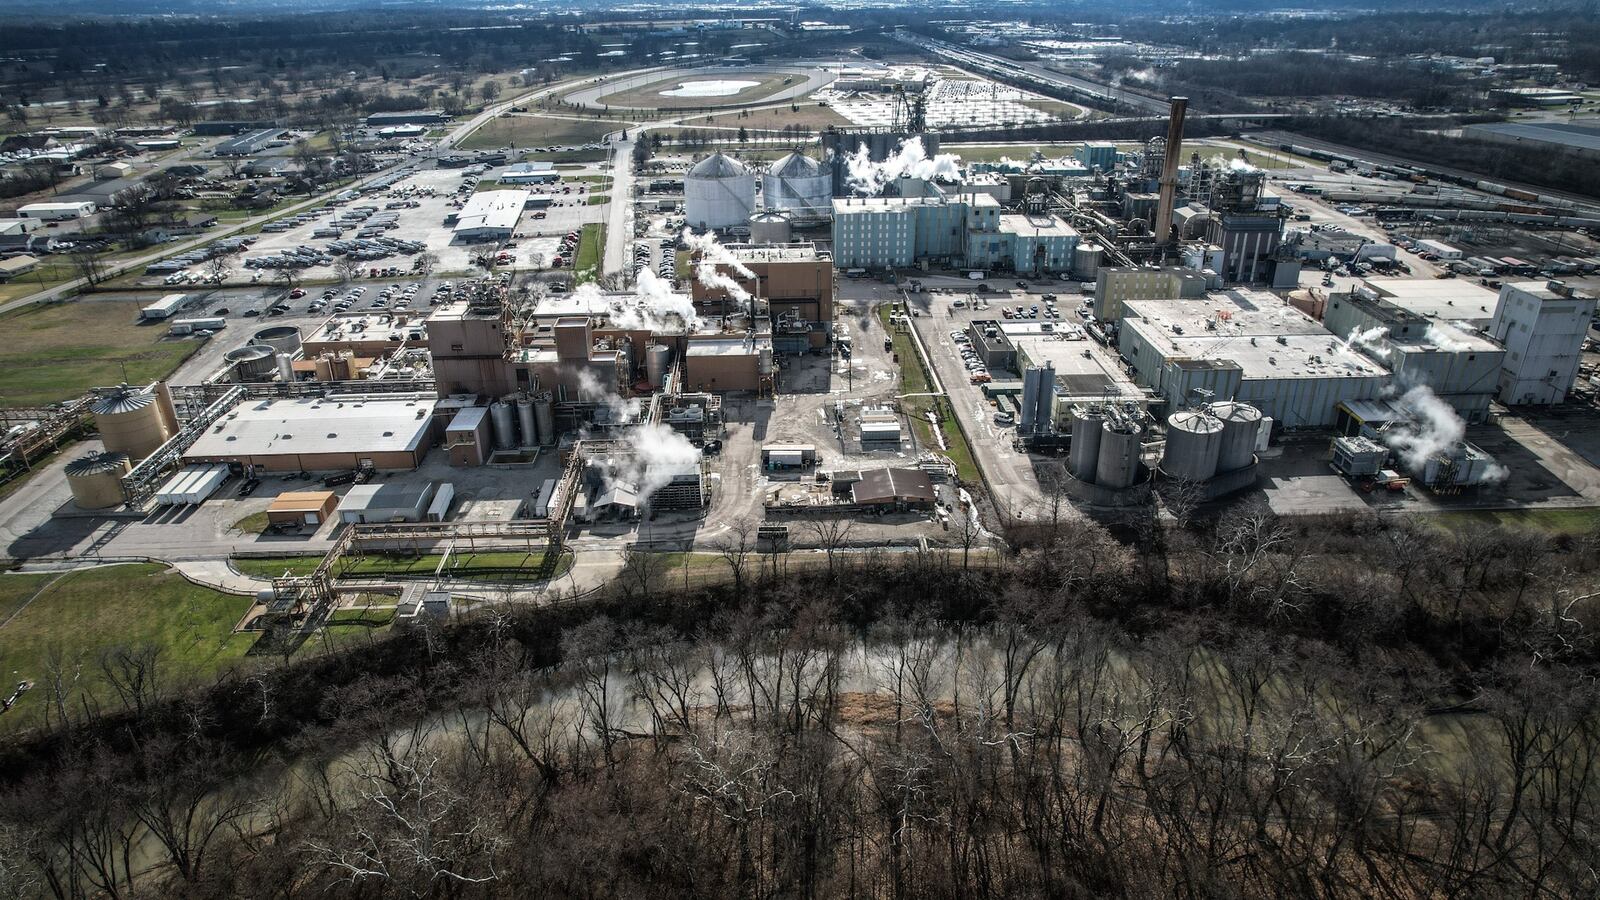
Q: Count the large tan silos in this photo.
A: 2